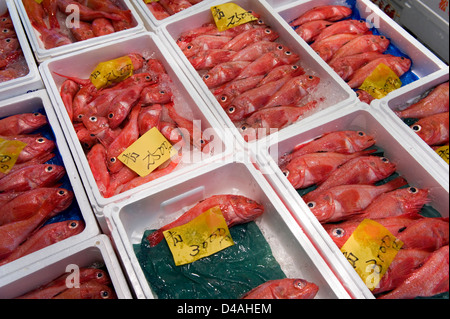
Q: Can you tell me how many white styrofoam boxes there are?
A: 11